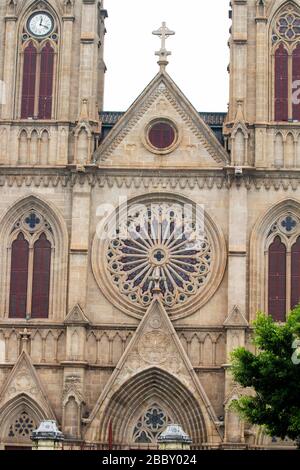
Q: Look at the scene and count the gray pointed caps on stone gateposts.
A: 2